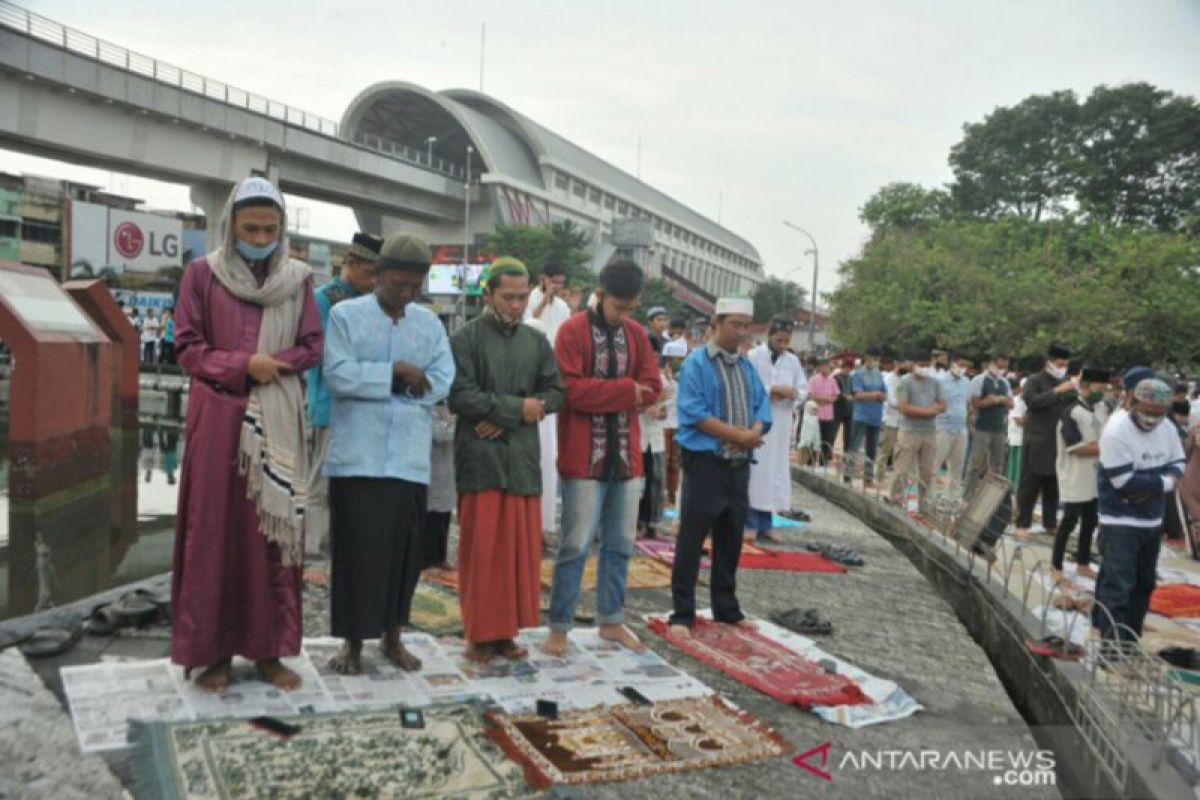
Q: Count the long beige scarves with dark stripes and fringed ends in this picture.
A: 1